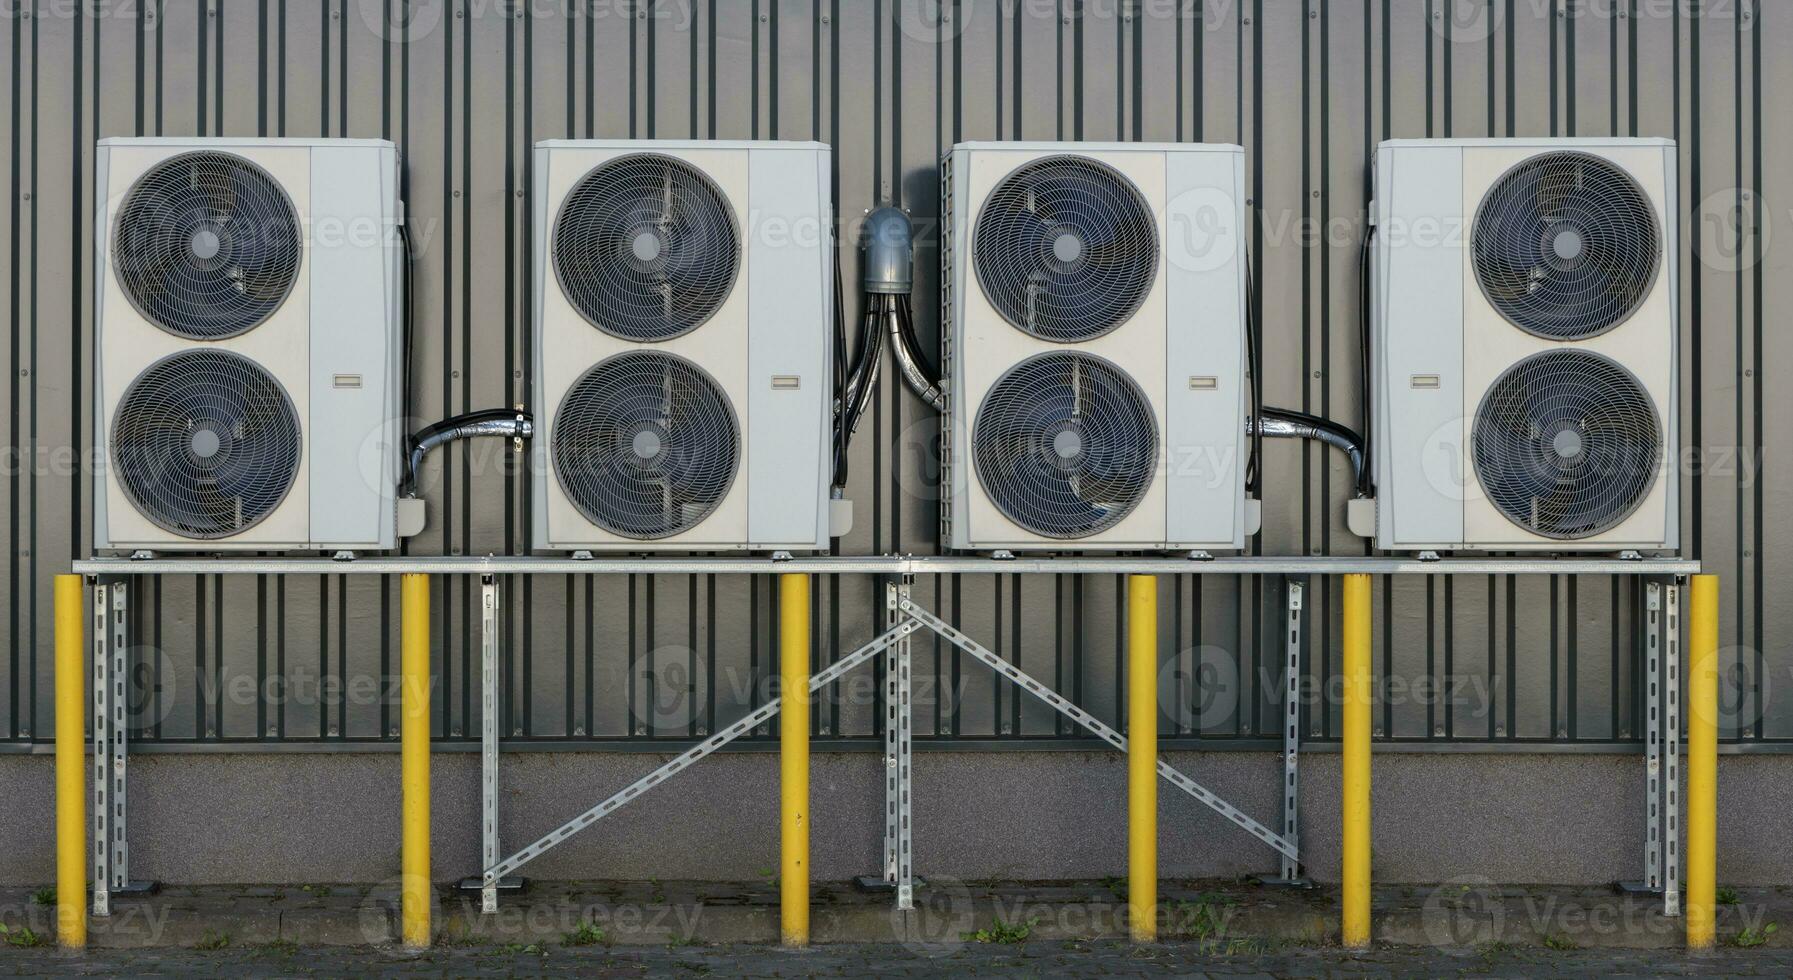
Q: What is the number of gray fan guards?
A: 8